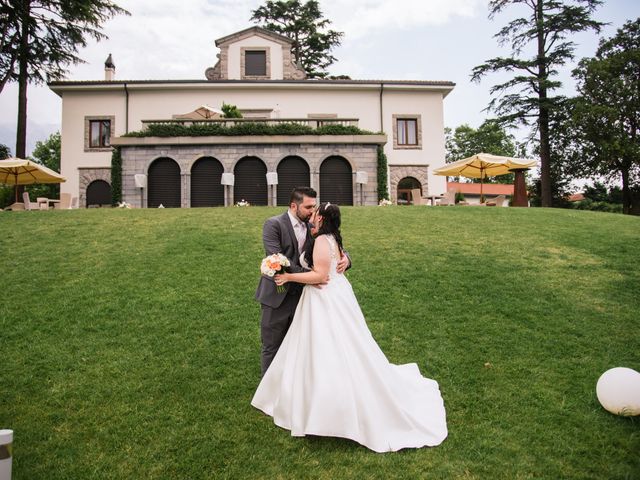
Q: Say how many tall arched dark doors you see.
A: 5